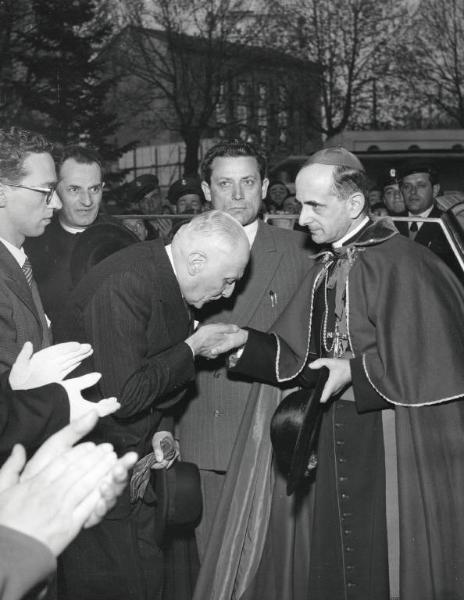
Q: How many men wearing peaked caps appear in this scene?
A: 4